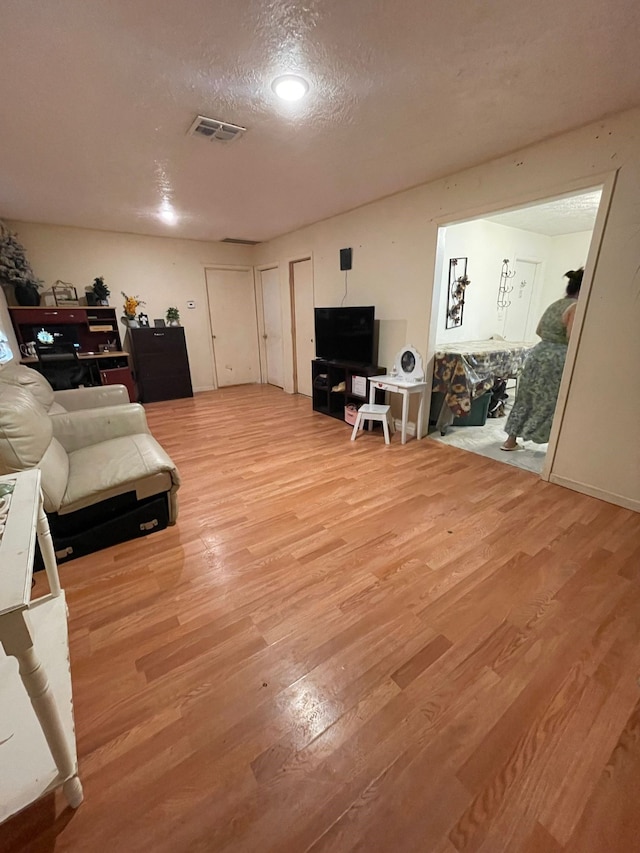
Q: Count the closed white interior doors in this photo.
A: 4